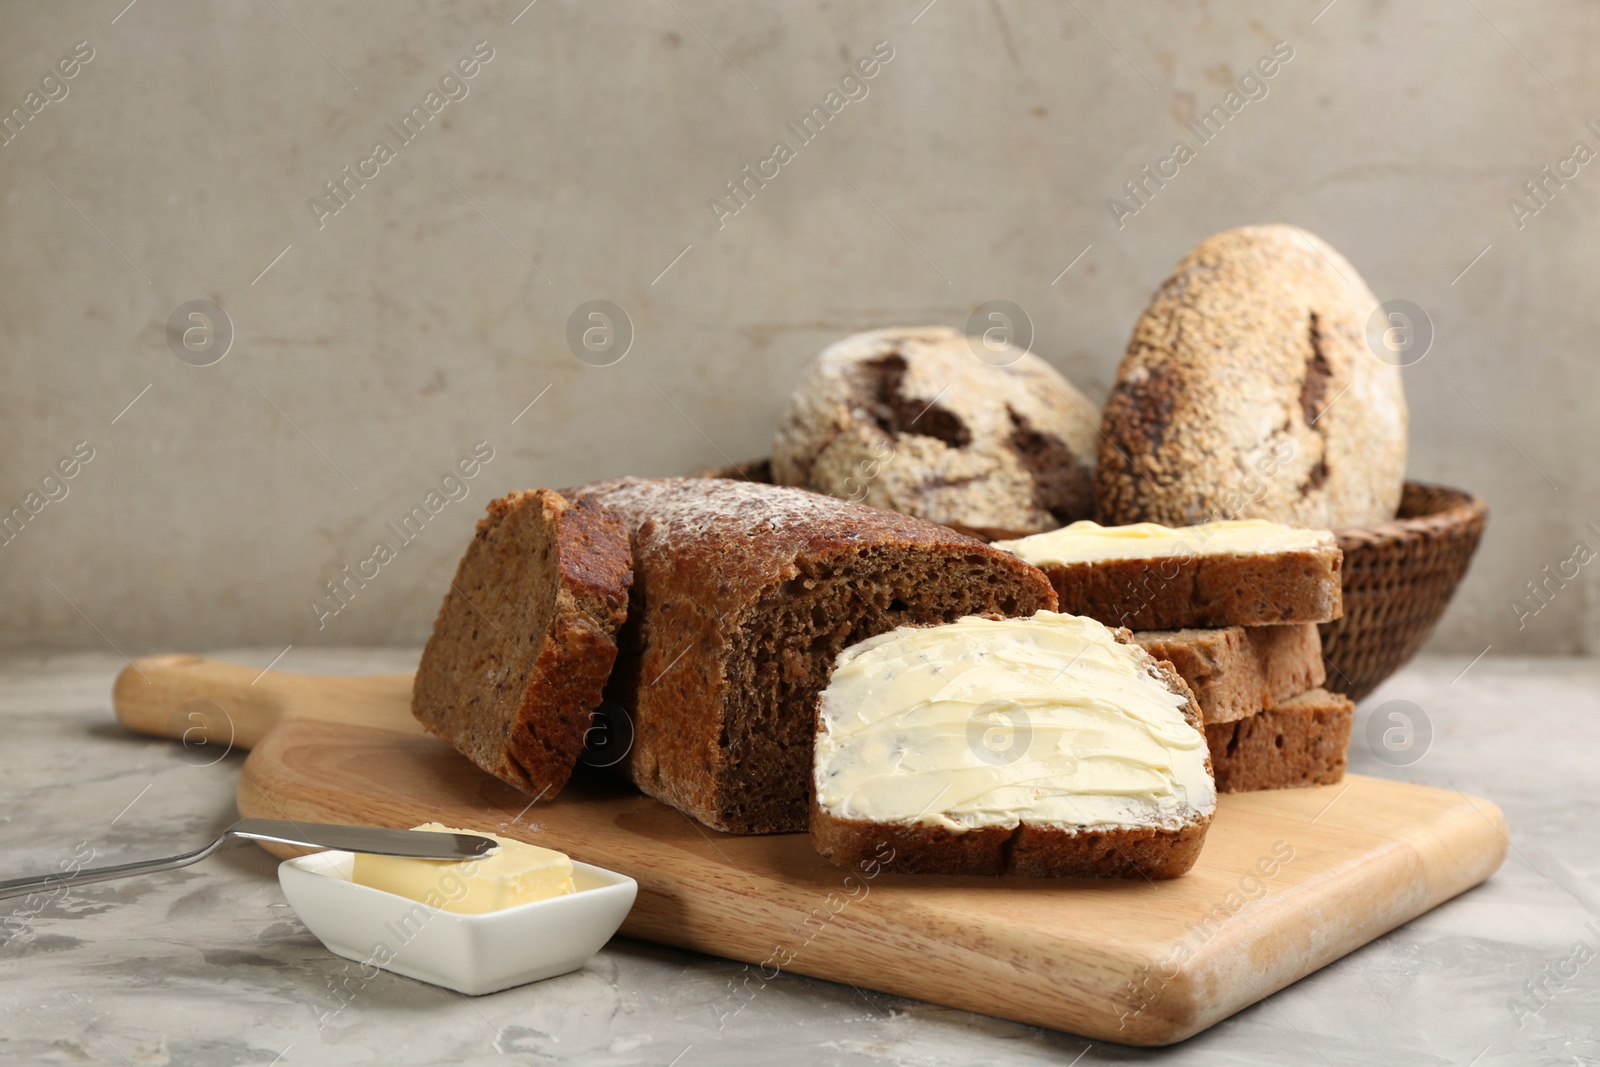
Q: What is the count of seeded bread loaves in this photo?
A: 2